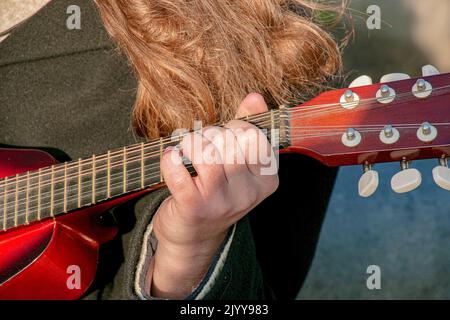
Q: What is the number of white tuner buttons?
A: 6